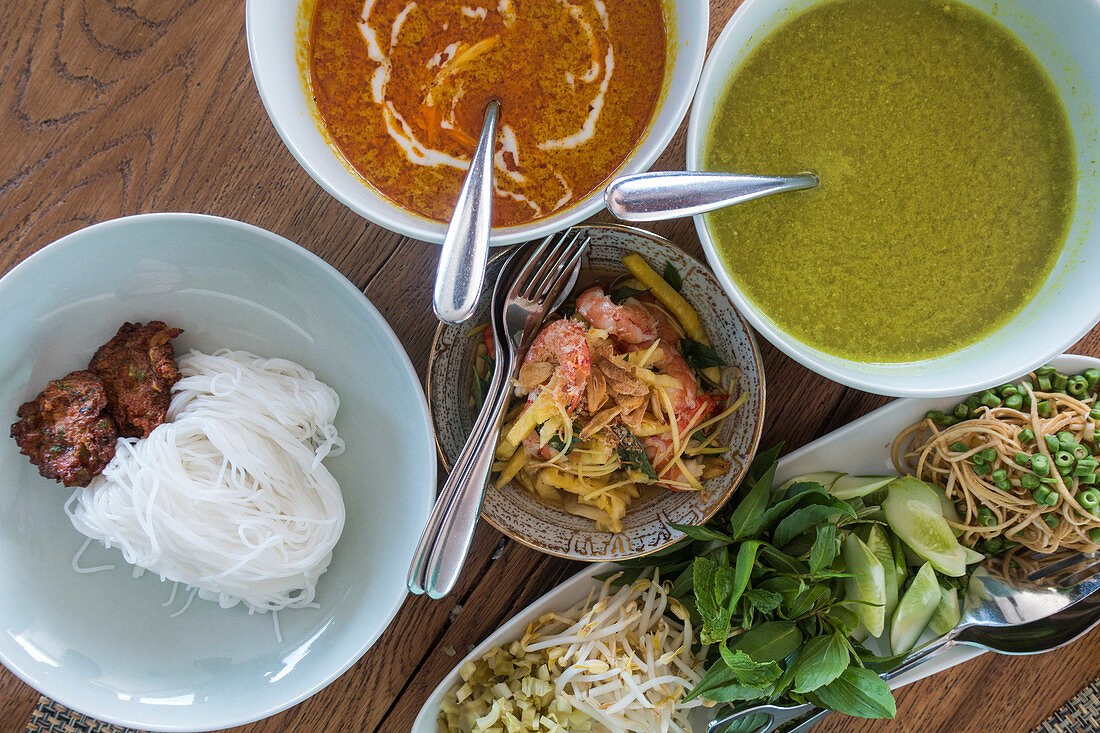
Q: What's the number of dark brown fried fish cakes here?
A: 2